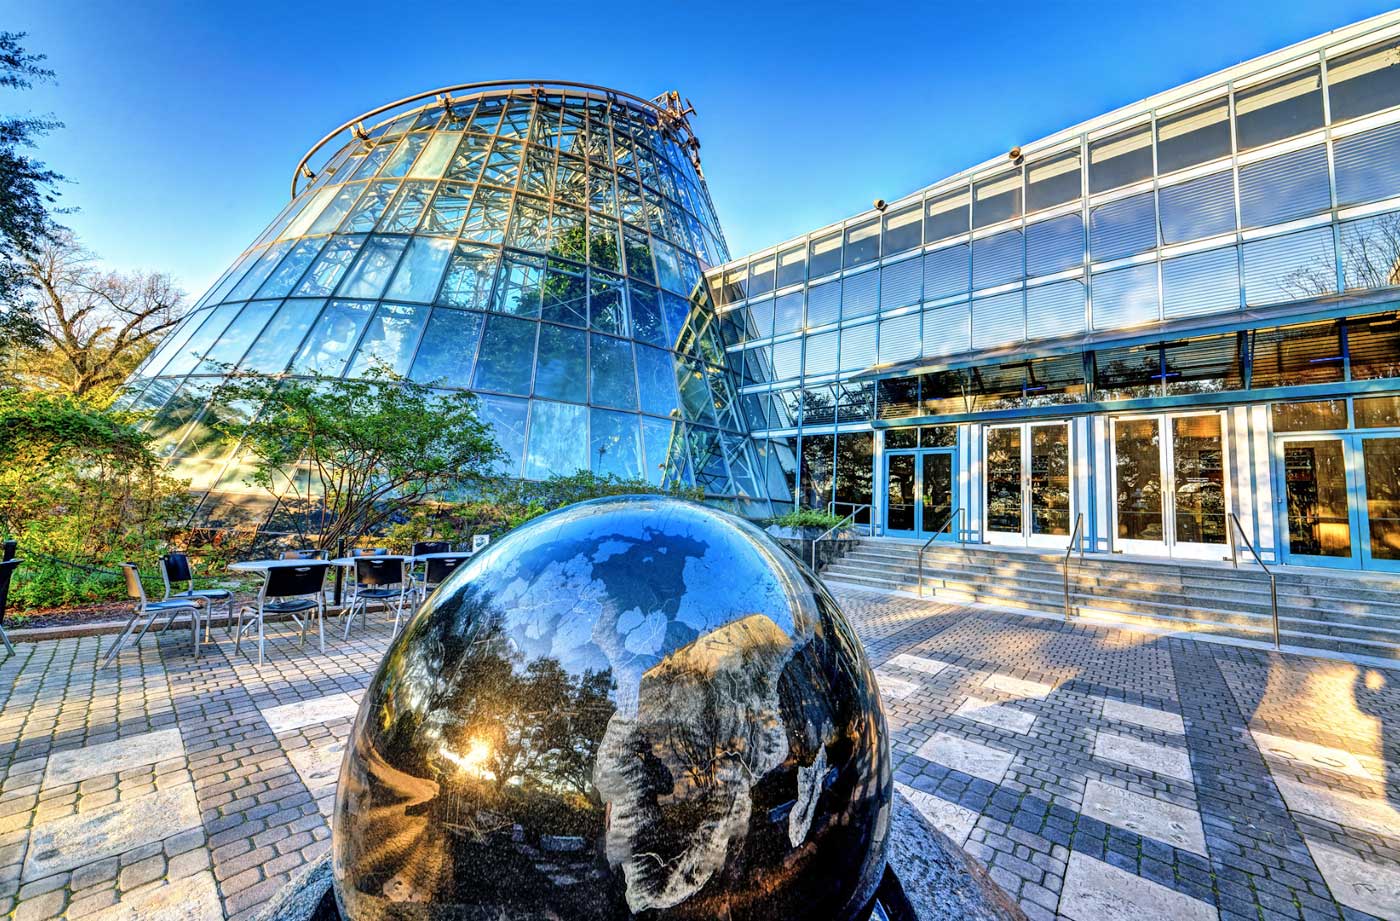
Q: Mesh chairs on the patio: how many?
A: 0